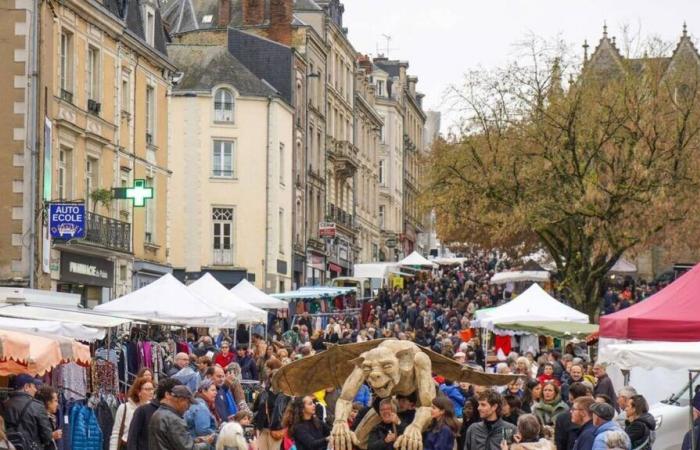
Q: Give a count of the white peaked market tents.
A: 5